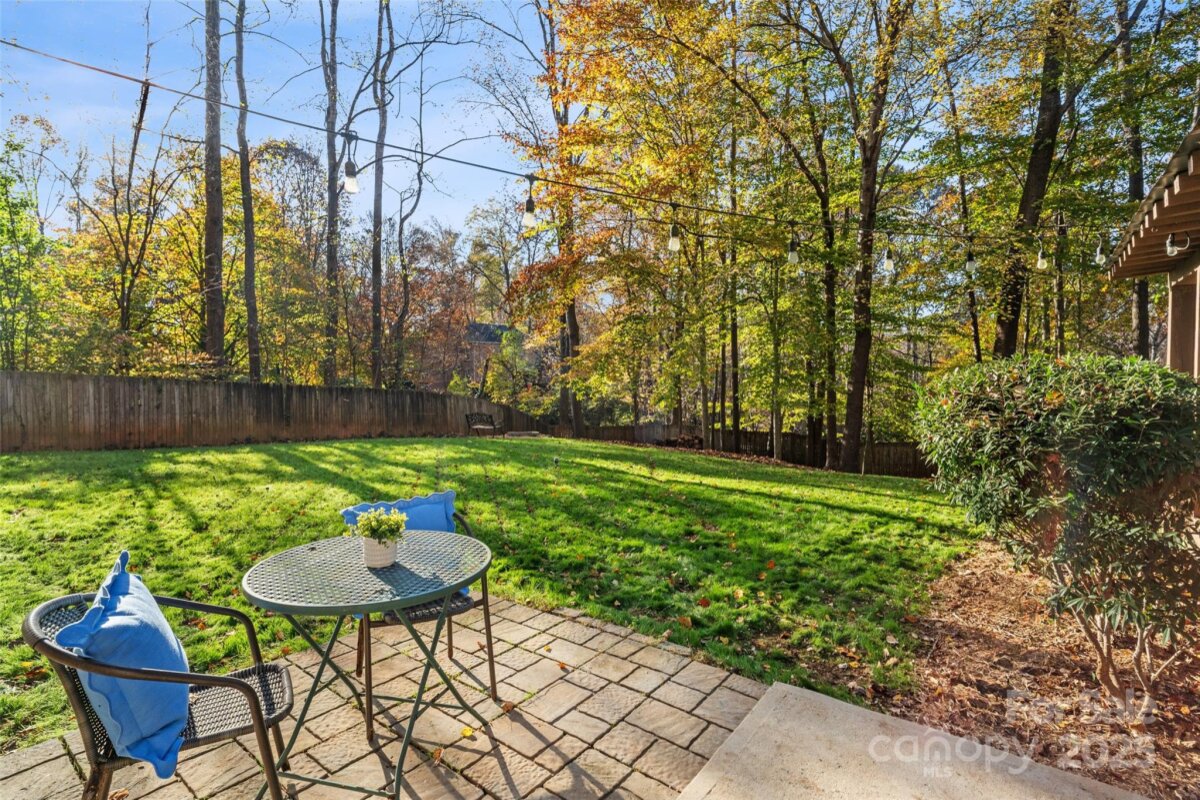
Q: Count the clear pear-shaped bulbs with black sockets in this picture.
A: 9